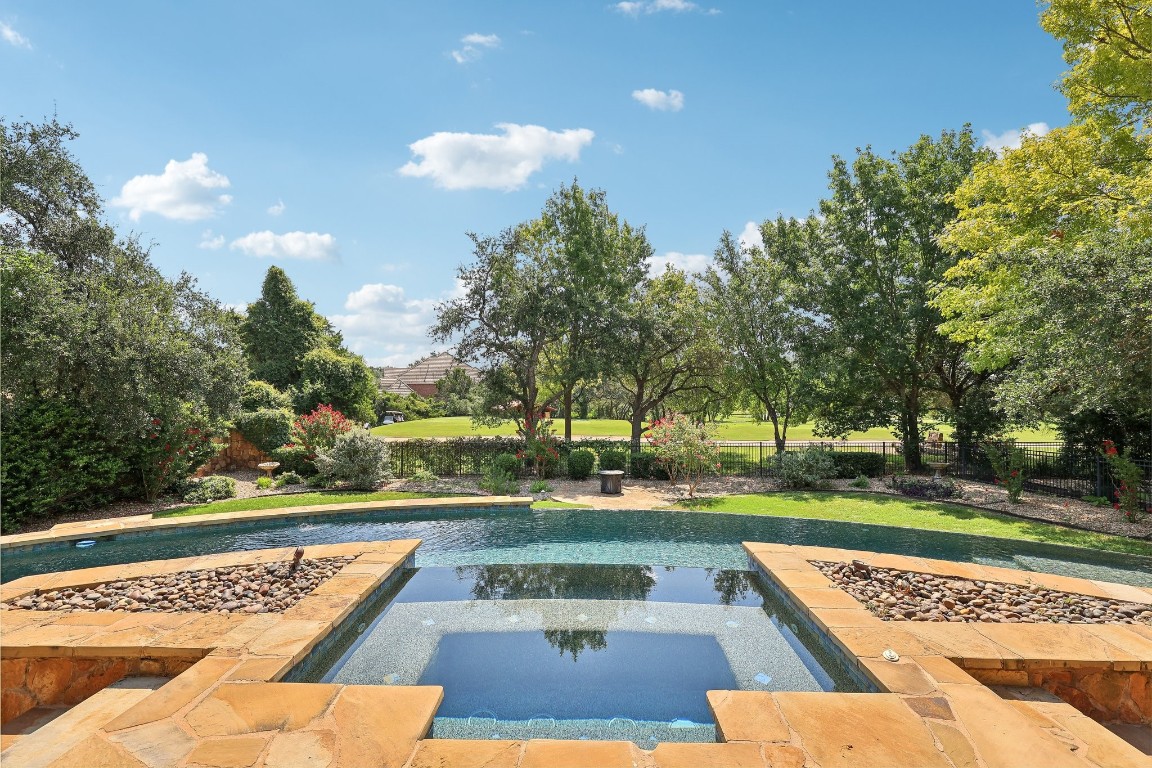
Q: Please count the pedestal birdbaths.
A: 2